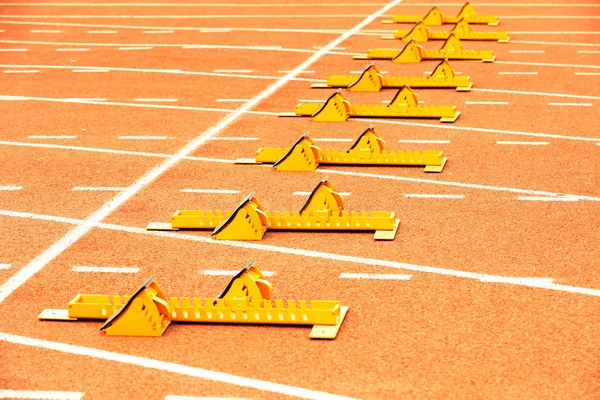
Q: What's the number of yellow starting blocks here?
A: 8